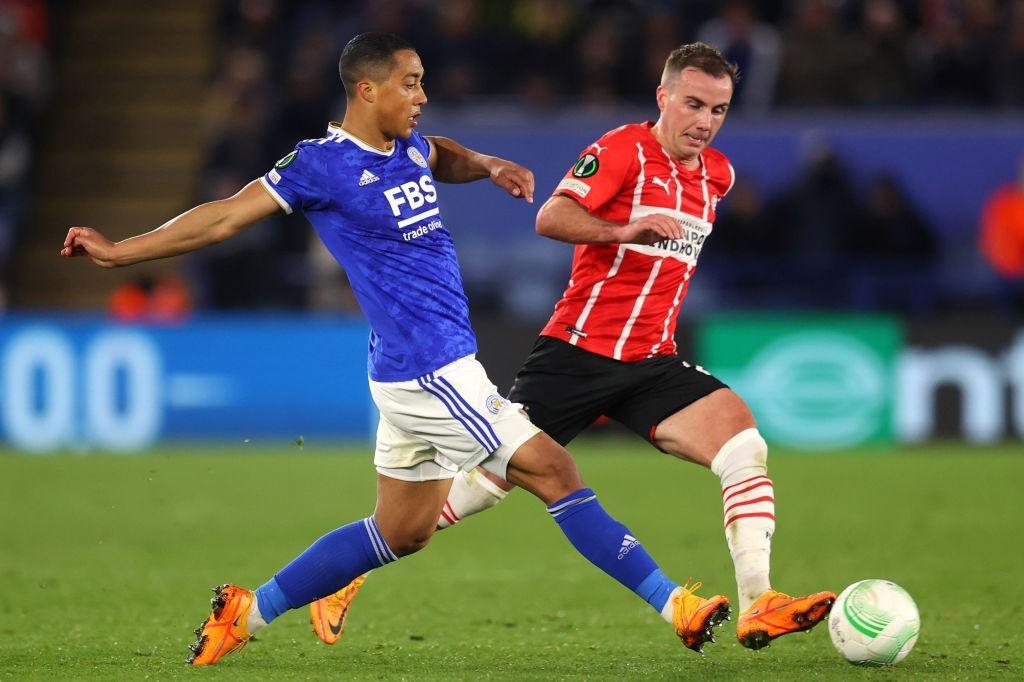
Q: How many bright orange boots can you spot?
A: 4